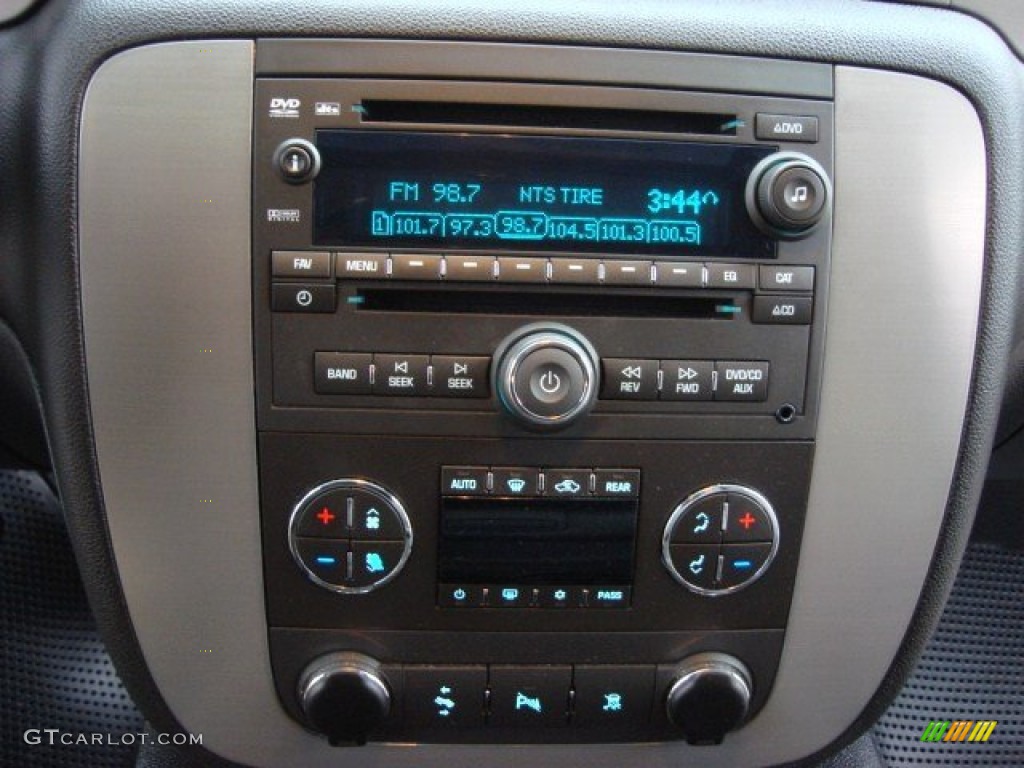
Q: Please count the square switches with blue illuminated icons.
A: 3